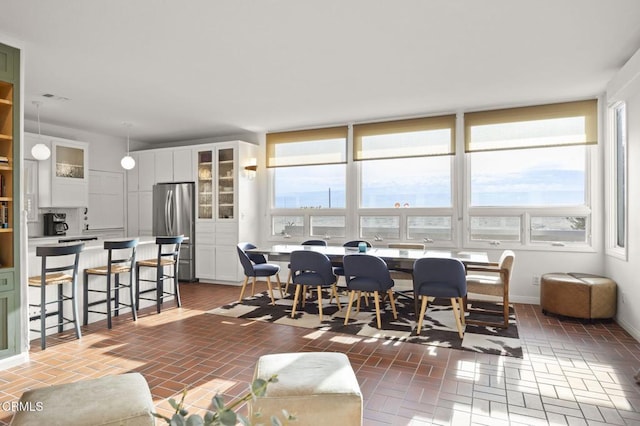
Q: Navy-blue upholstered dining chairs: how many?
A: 6